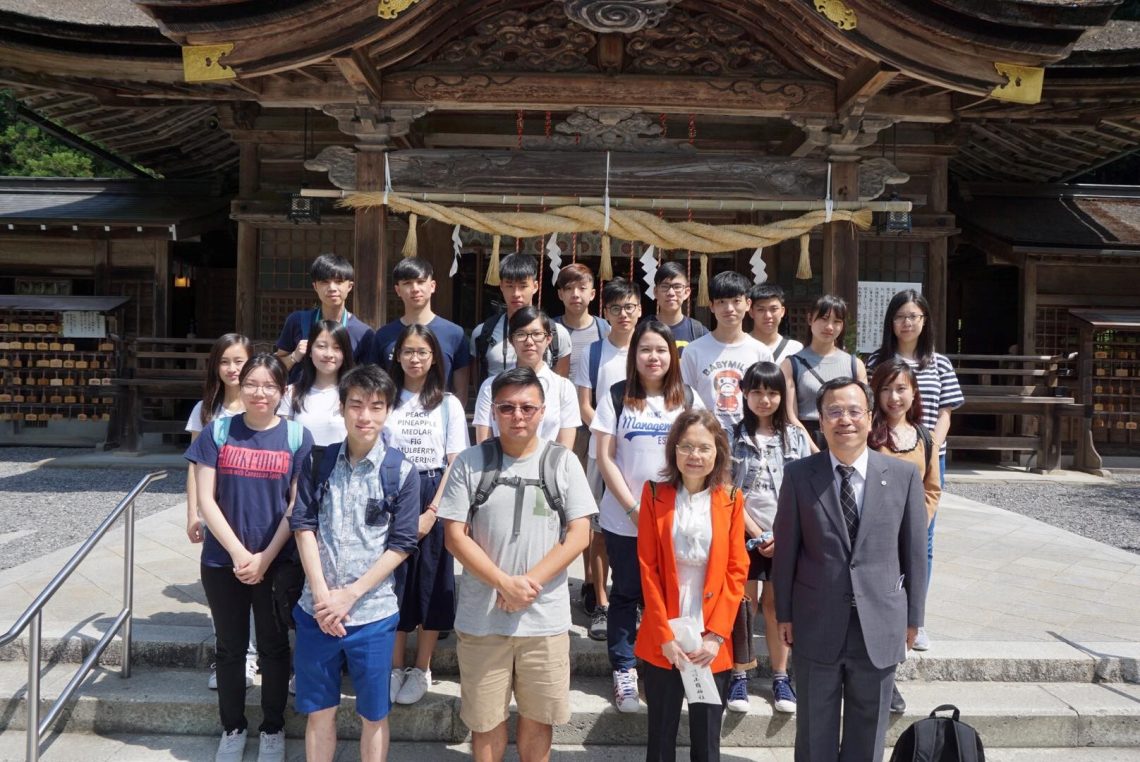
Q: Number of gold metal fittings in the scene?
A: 4